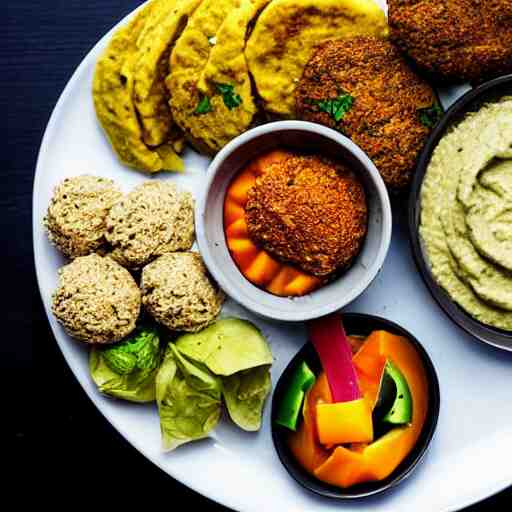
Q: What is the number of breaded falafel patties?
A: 3